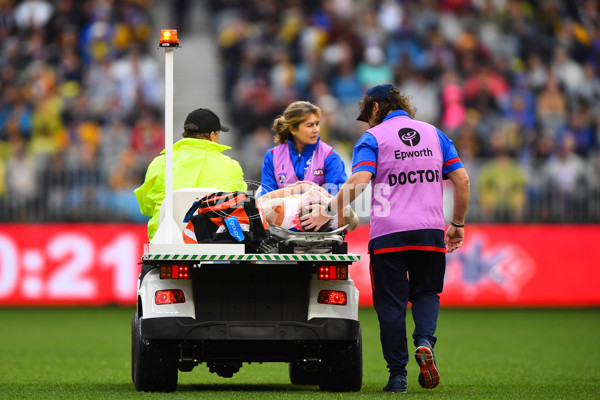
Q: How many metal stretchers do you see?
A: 1